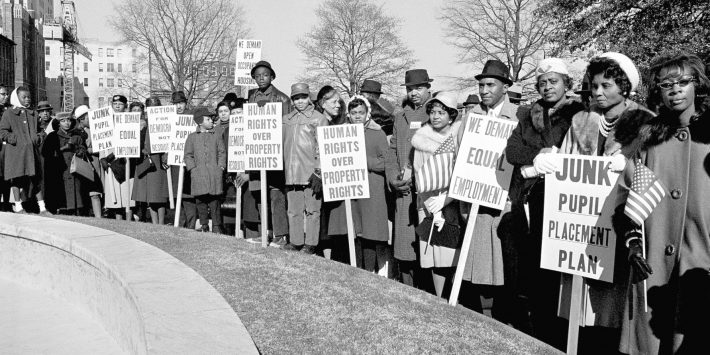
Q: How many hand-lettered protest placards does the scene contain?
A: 10